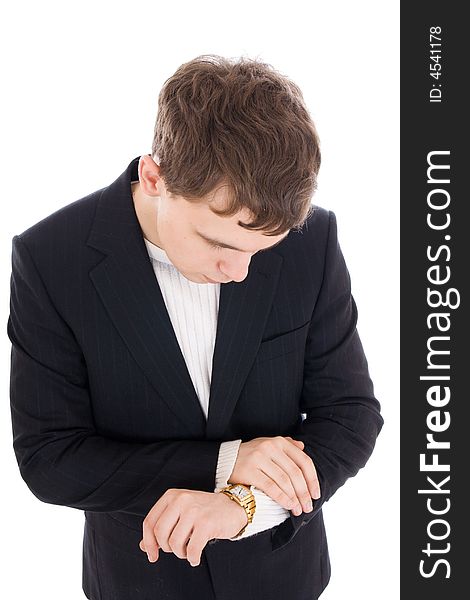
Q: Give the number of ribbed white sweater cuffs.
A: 2